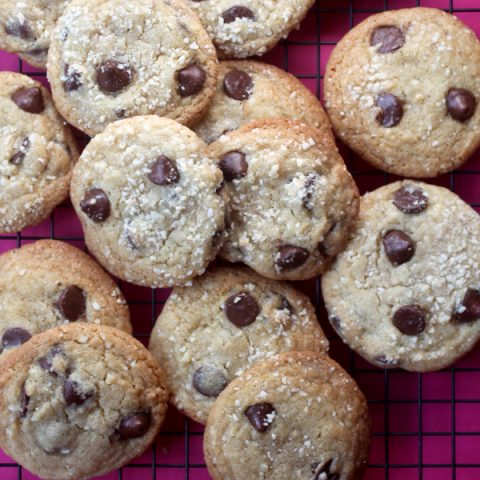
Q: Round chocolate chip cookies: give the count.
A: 13